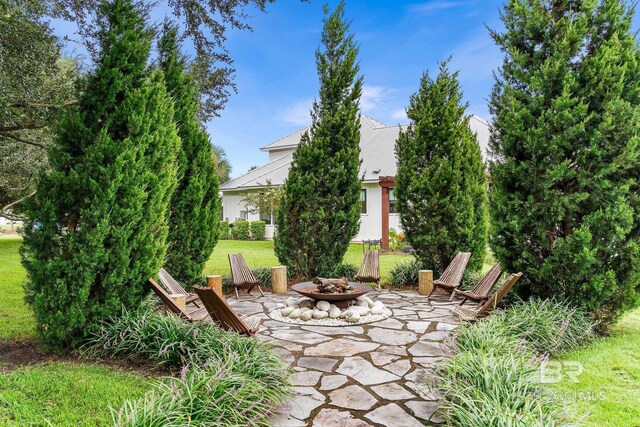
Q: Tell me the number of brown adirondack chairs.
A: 8